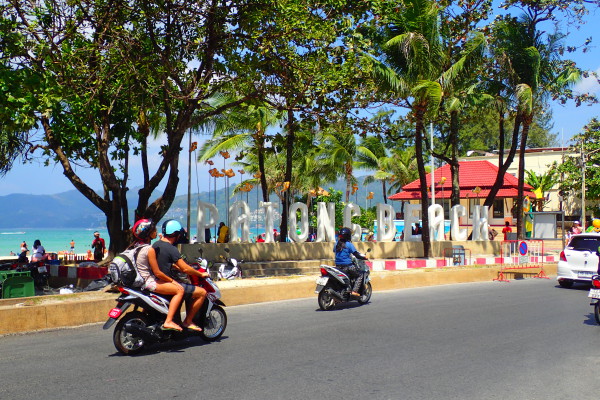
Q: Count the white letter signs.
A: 11